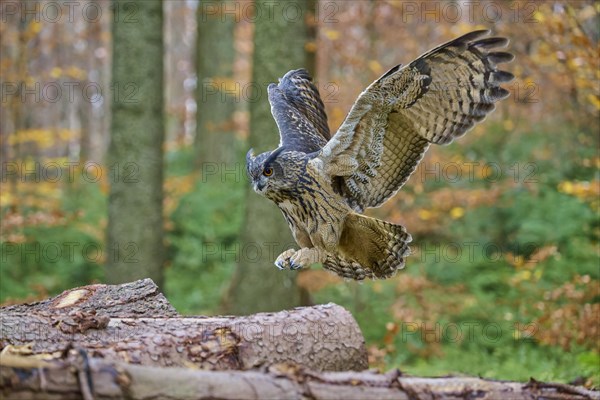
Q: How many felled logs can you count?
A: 3